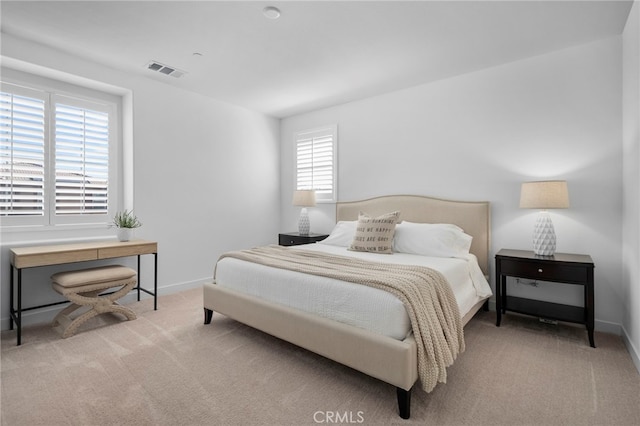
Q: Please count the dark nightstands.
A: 2